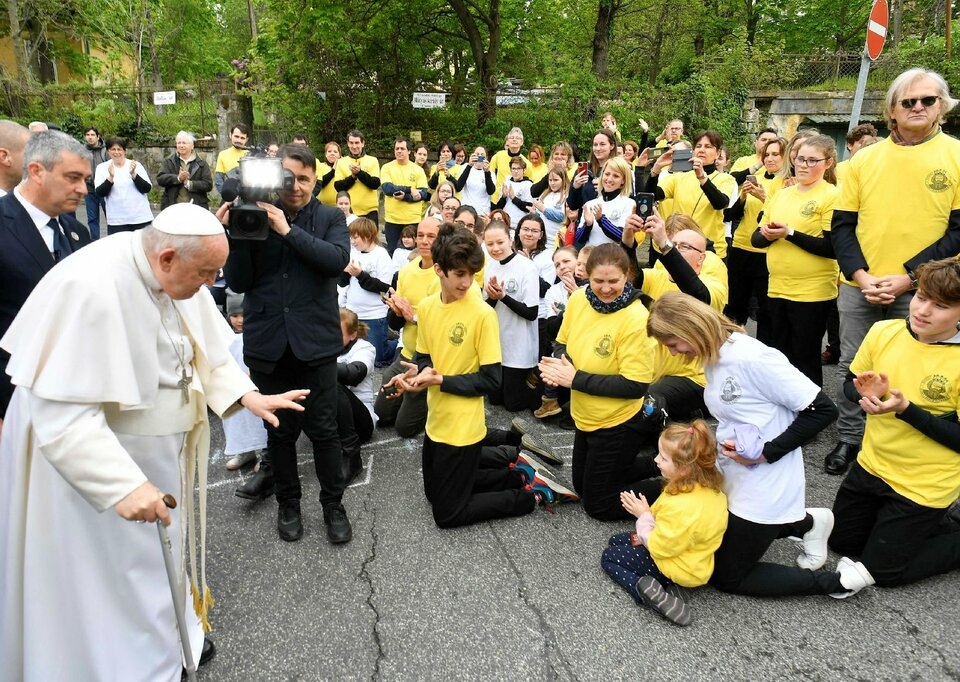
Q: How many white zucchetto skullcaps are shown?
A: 1